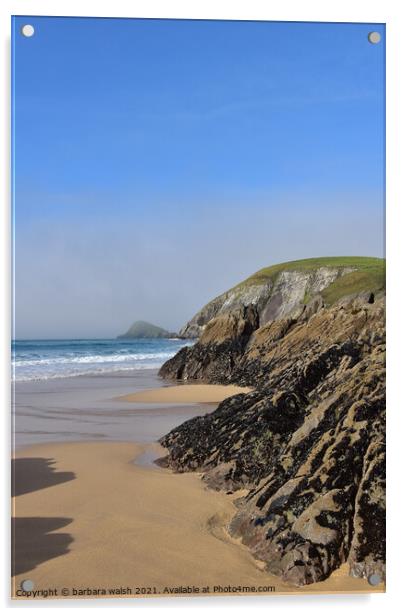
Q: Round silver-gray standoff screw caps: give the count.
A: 4